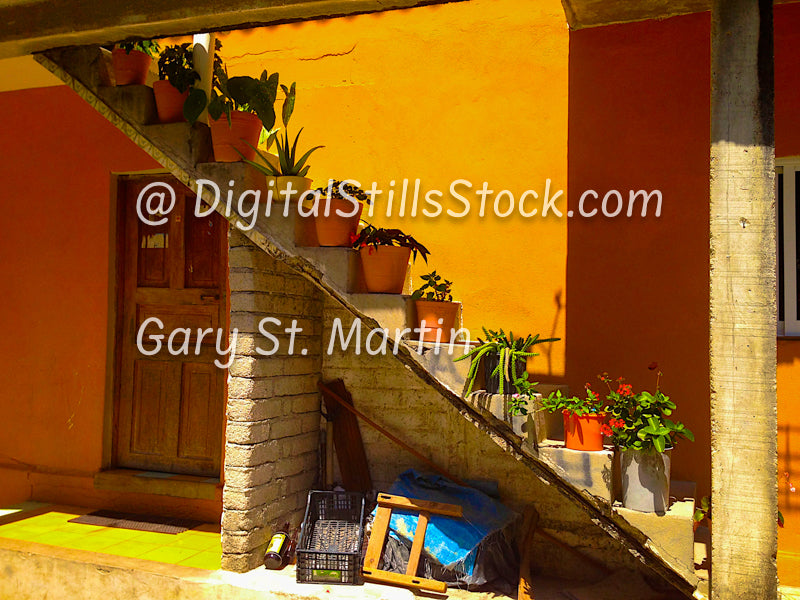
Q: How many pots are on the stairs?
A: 10